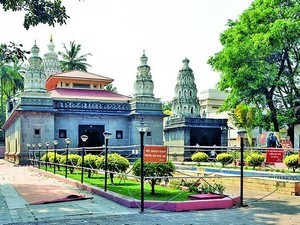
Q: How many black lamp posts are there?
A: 10